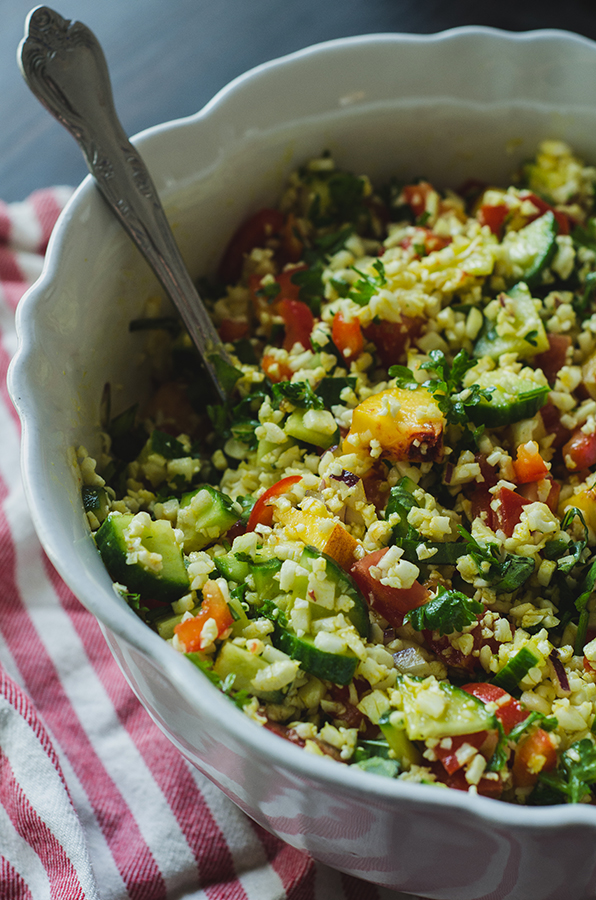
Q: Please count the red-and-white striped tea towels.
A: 1